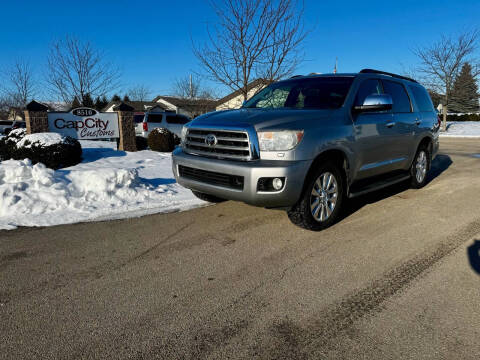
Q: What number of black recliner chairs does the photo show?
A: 0